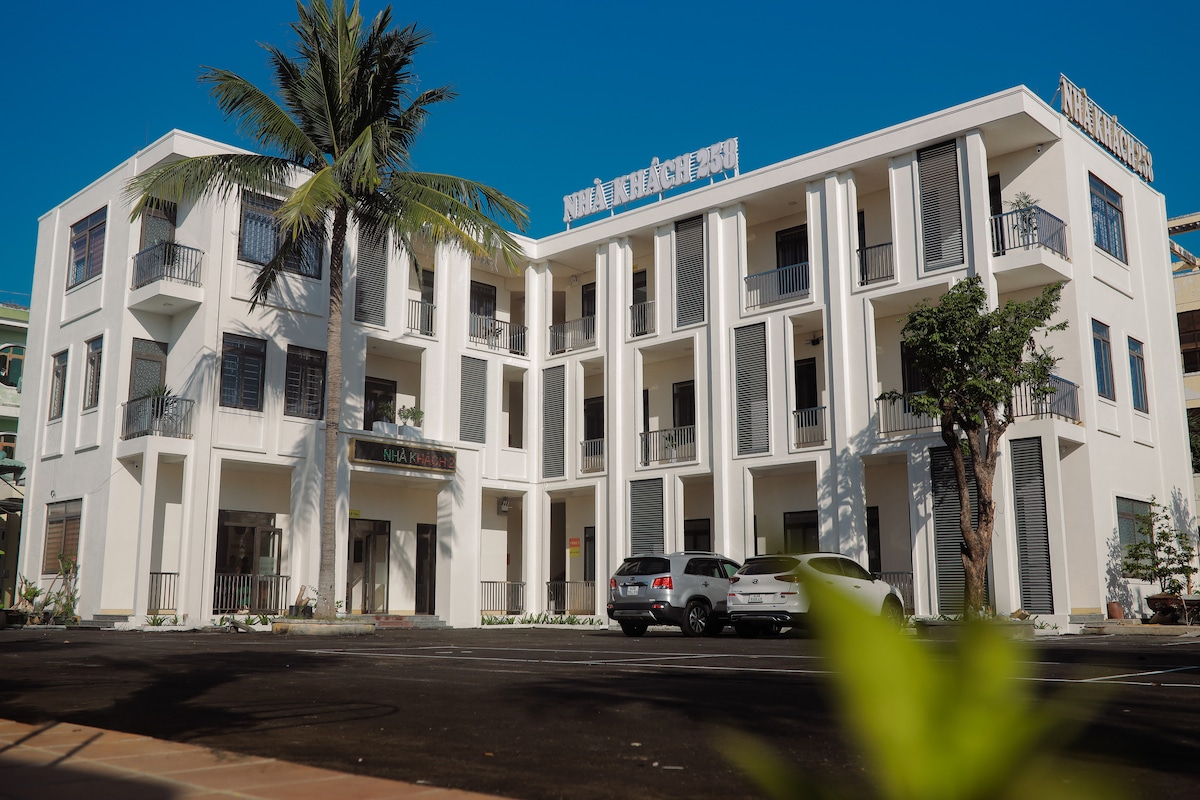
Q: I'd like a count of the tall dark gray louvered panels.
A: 9